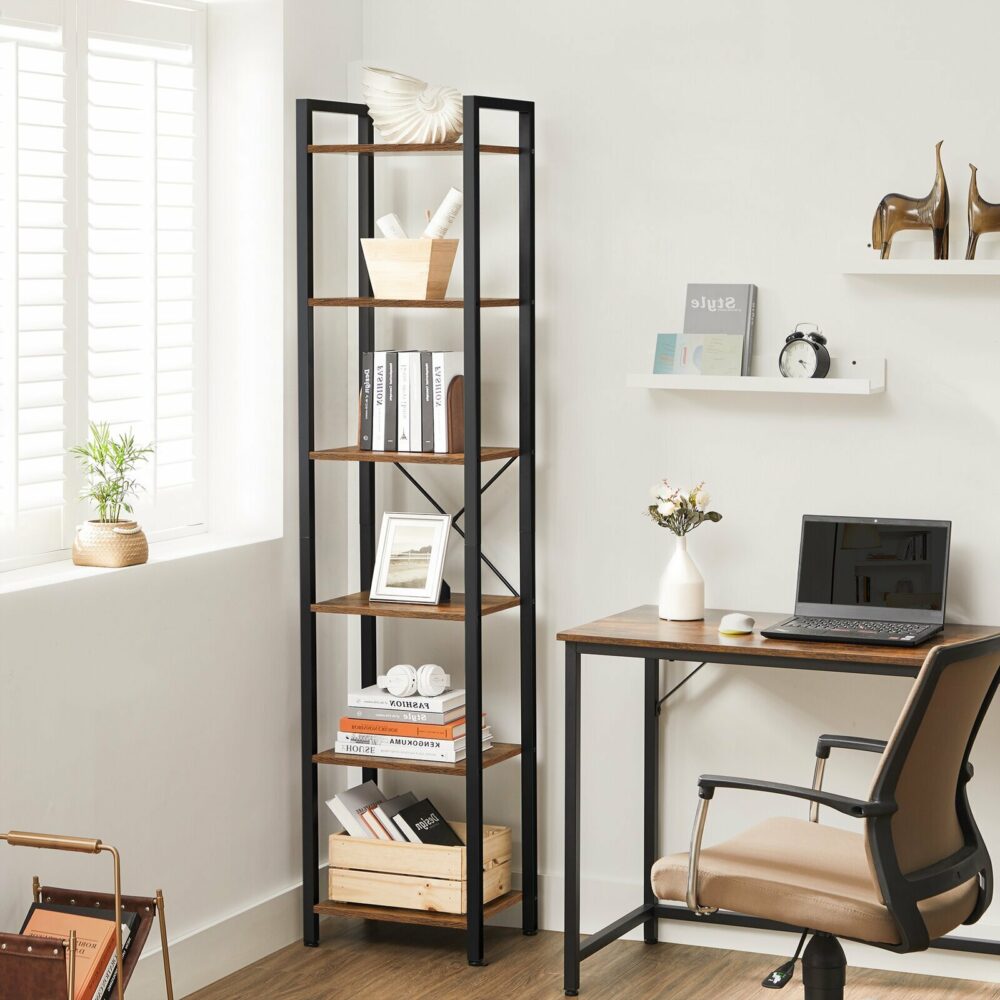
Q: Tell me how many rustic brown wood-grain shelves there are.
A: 6